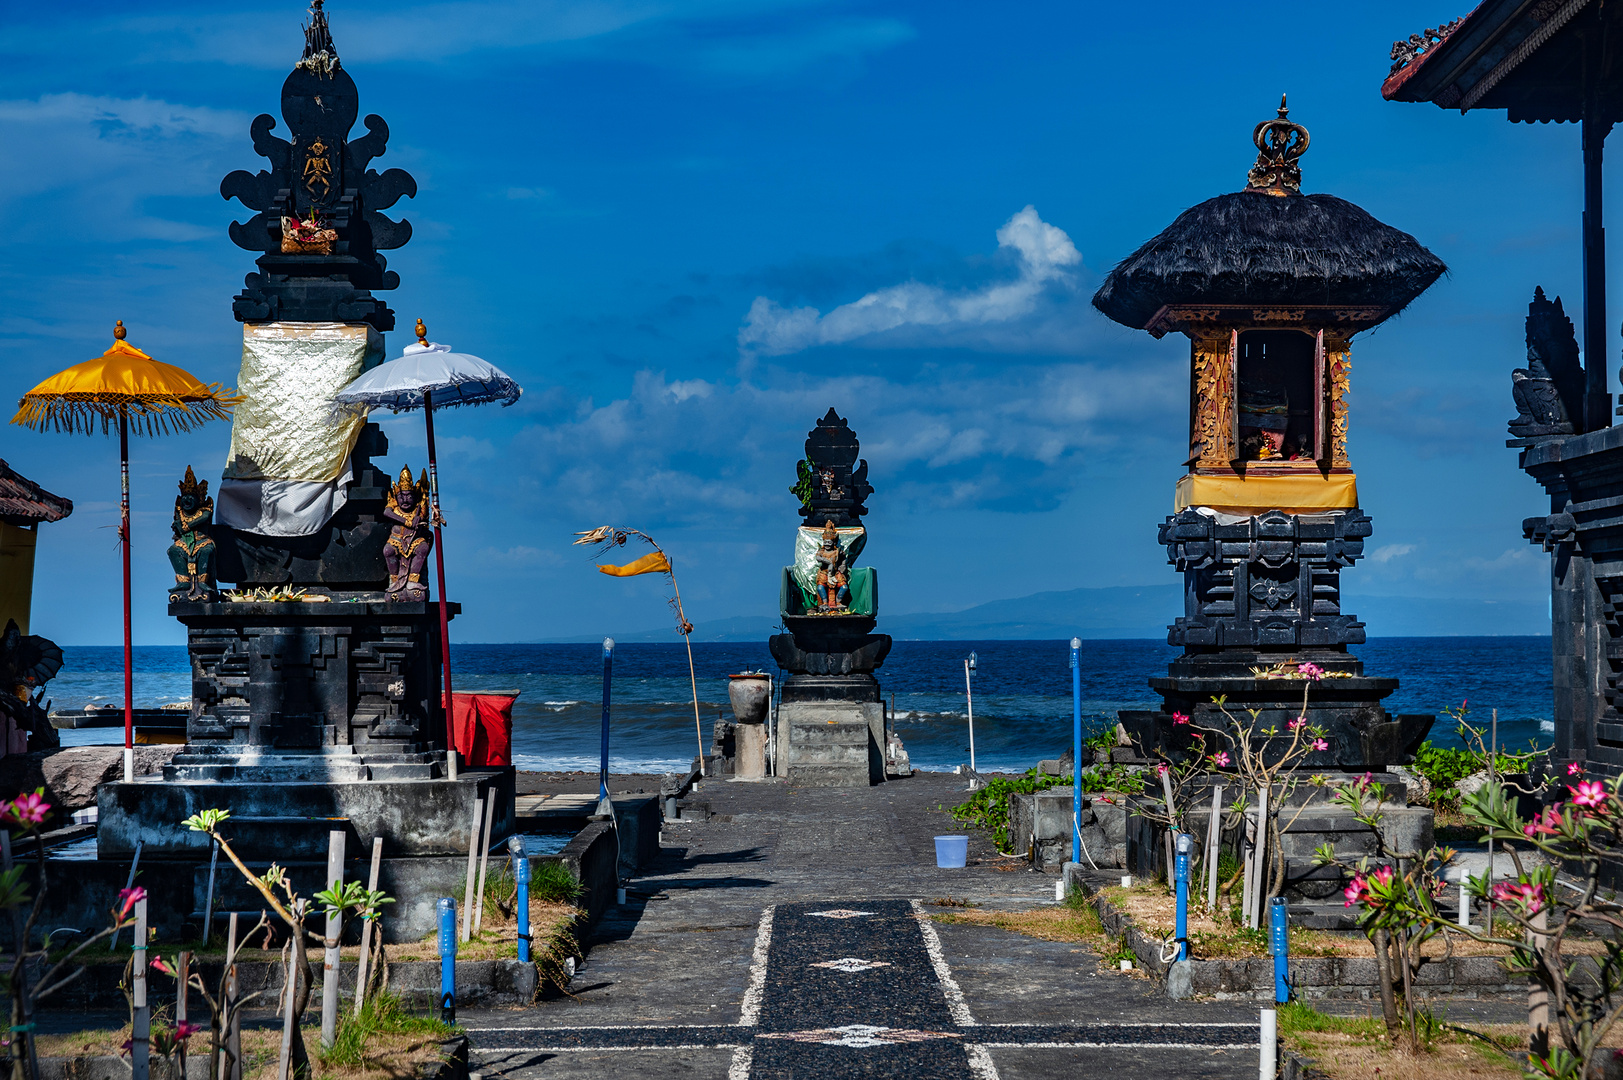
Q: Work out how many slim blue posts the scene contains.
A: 6